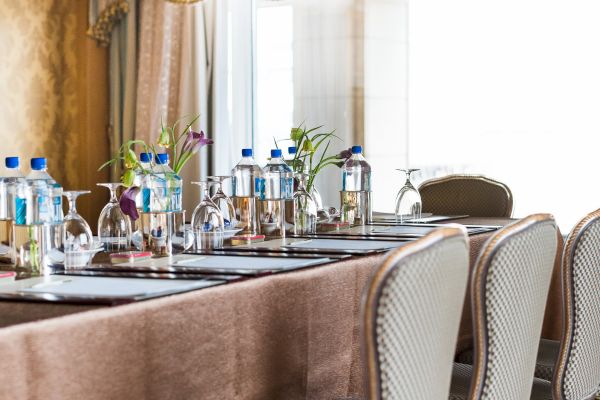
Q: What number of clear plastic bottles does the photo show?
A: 8